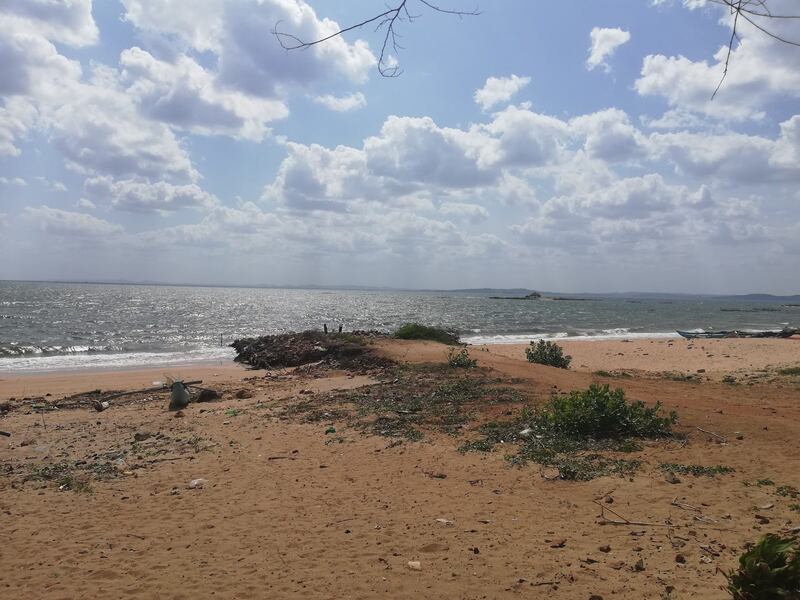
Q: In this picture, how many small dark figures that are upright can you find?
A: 2